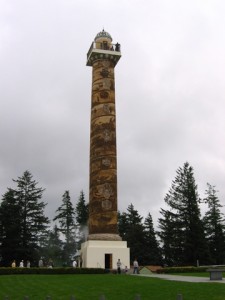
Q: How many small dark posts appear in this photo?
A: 7